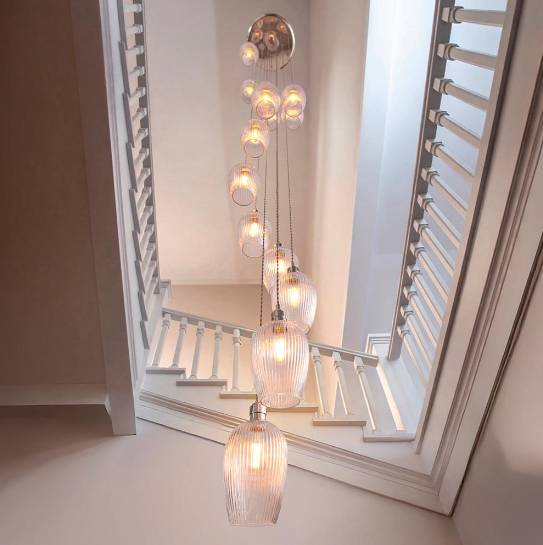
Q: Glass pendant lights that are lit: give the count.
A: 13